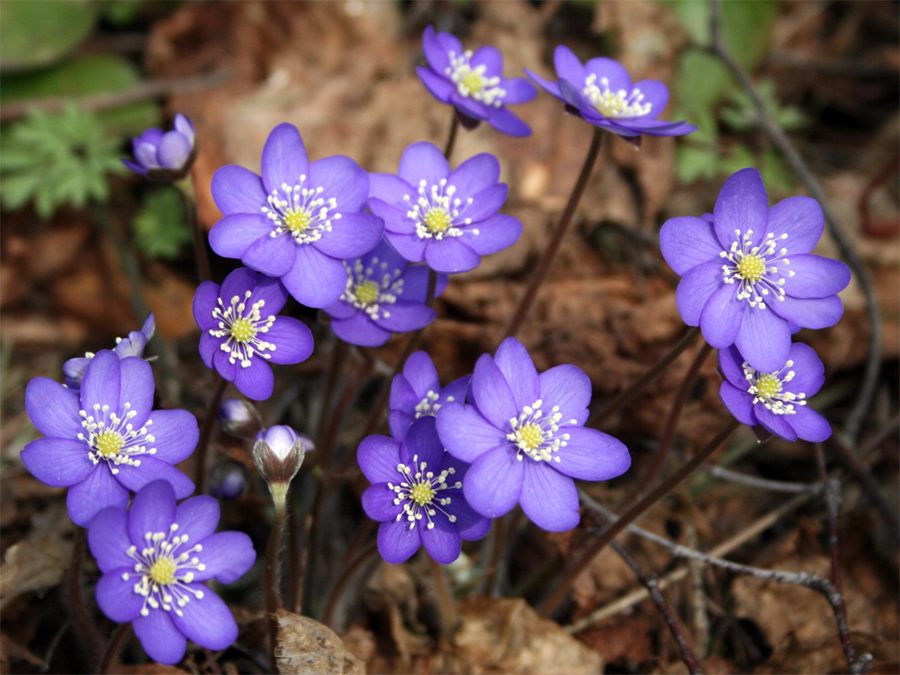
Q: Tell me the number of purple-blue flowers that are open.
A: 14